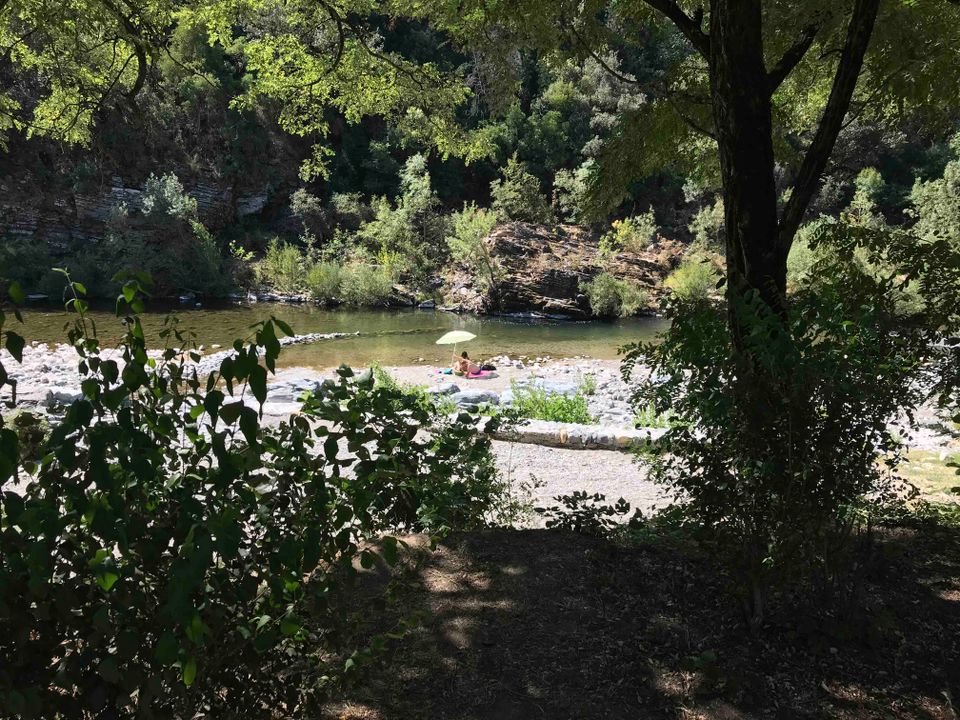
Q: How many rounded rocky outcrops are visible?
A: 1